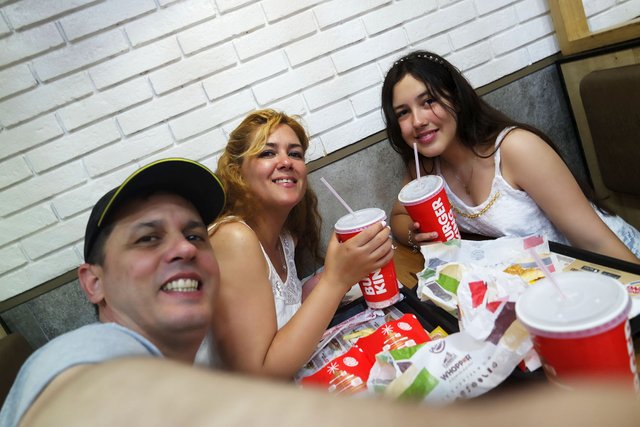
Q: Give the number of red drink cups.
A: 3